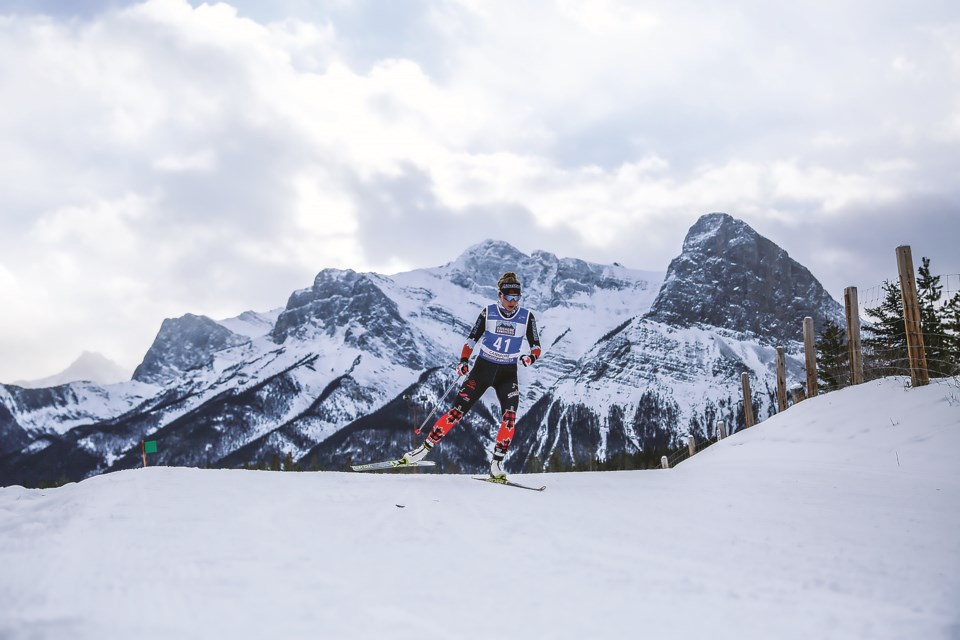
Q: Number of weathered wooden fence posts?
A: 9